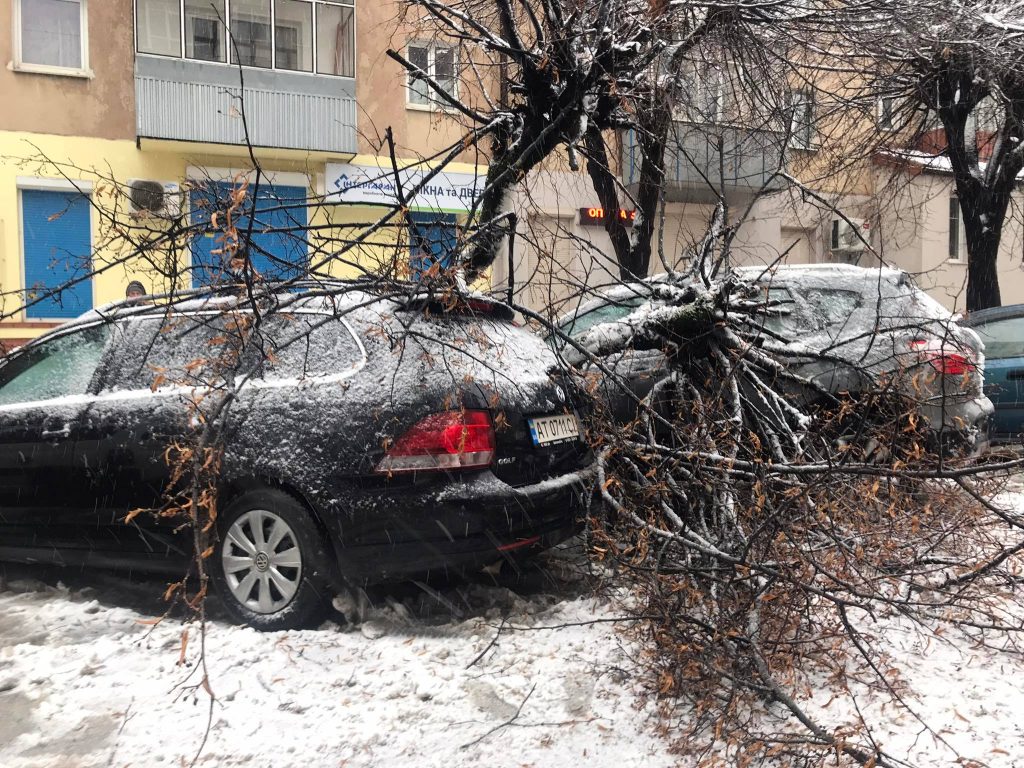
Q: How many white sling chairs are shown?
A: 0